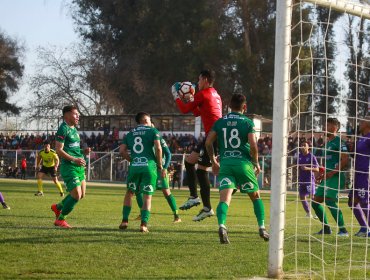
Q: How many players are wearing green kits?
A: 5